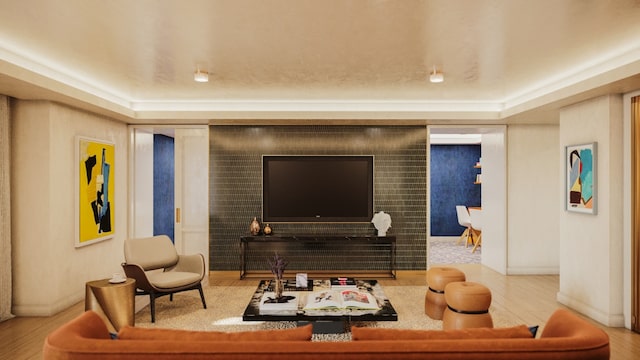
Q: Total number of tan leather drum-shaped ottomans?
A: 2